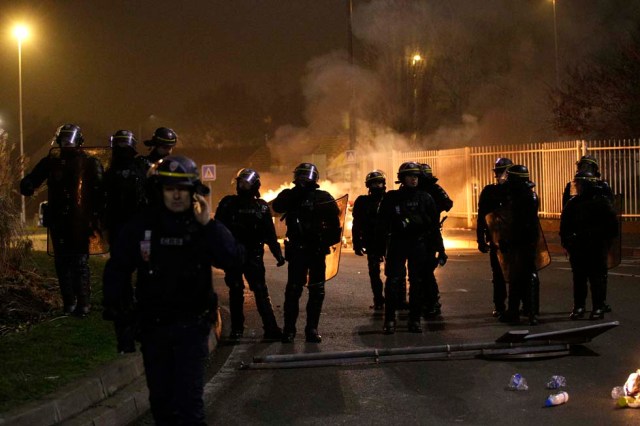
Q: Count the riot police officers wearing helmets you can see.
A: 13